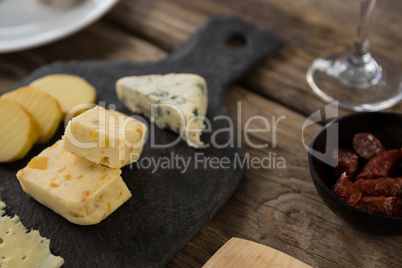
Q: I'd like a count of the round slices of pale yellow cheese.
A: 3